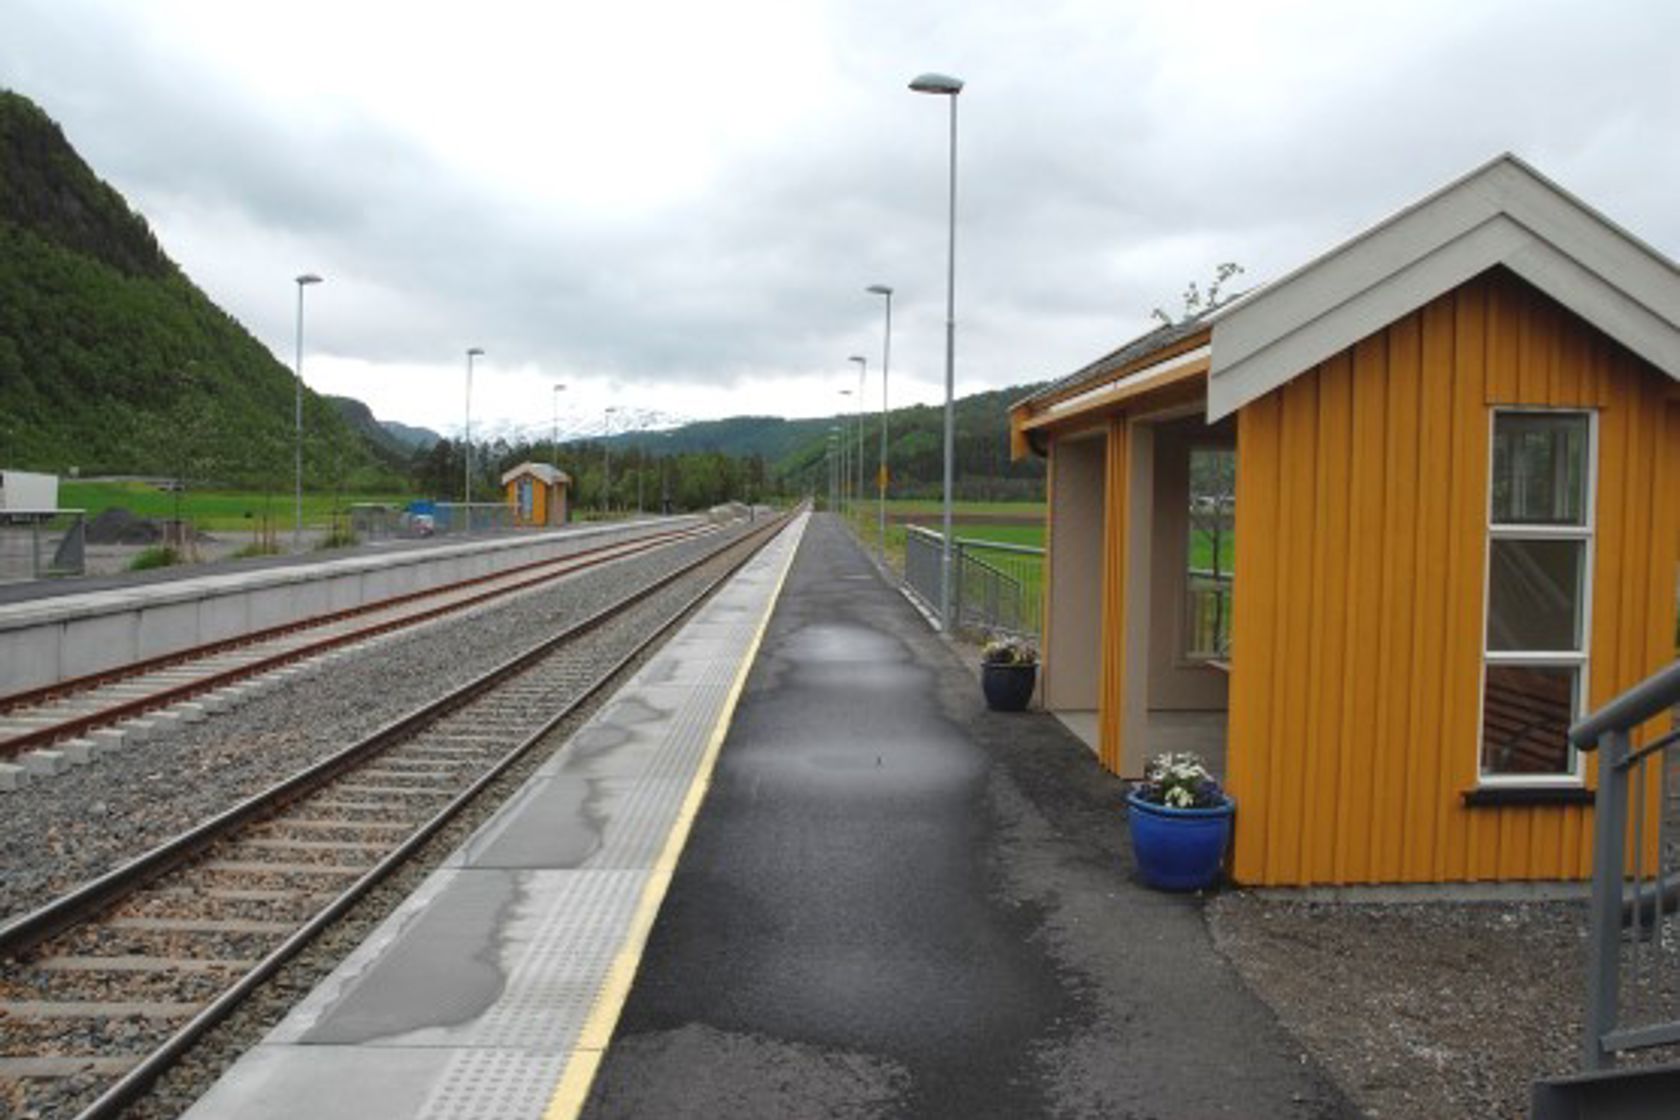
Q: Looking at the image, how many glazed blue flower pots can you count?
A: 2